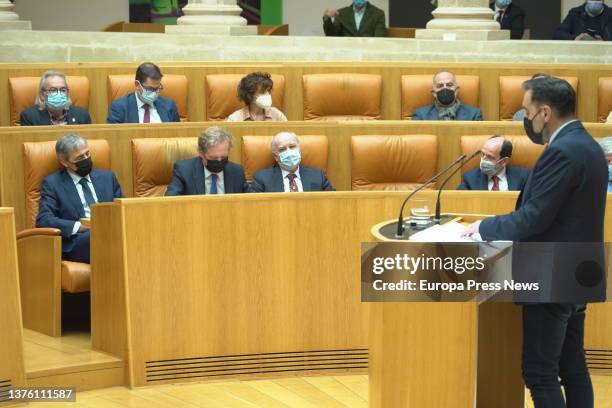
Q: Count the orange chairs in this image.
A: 12